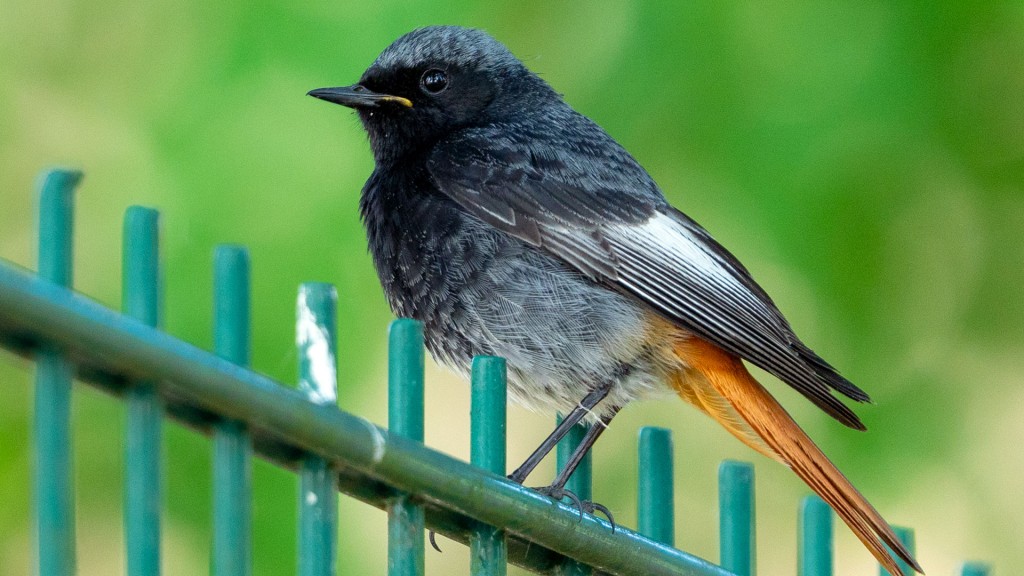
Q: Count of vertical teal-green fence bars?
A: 12